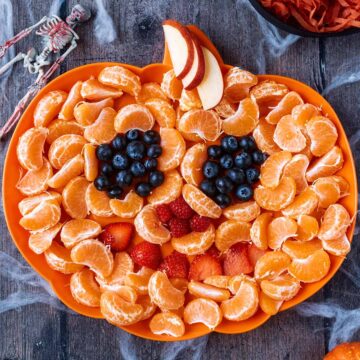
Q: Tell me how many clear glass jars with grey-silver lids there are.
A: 0